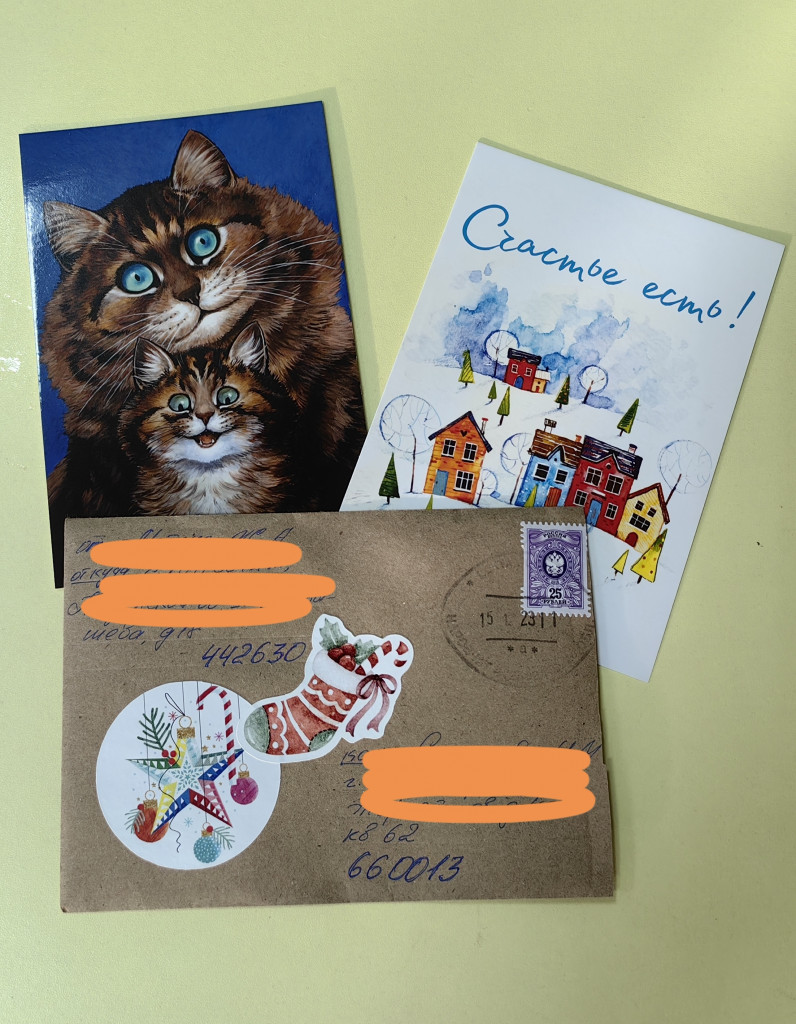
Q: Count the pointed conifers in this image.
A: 10